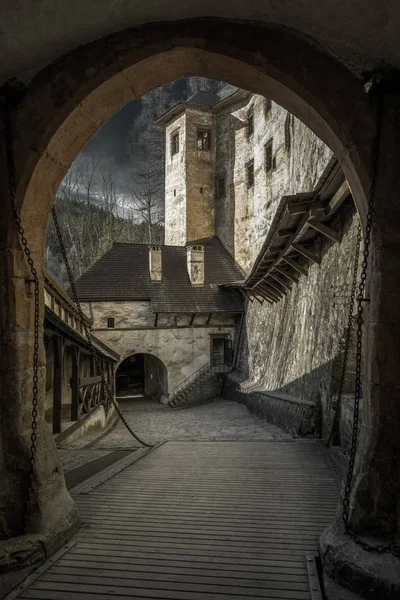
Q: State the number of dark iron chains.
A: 4